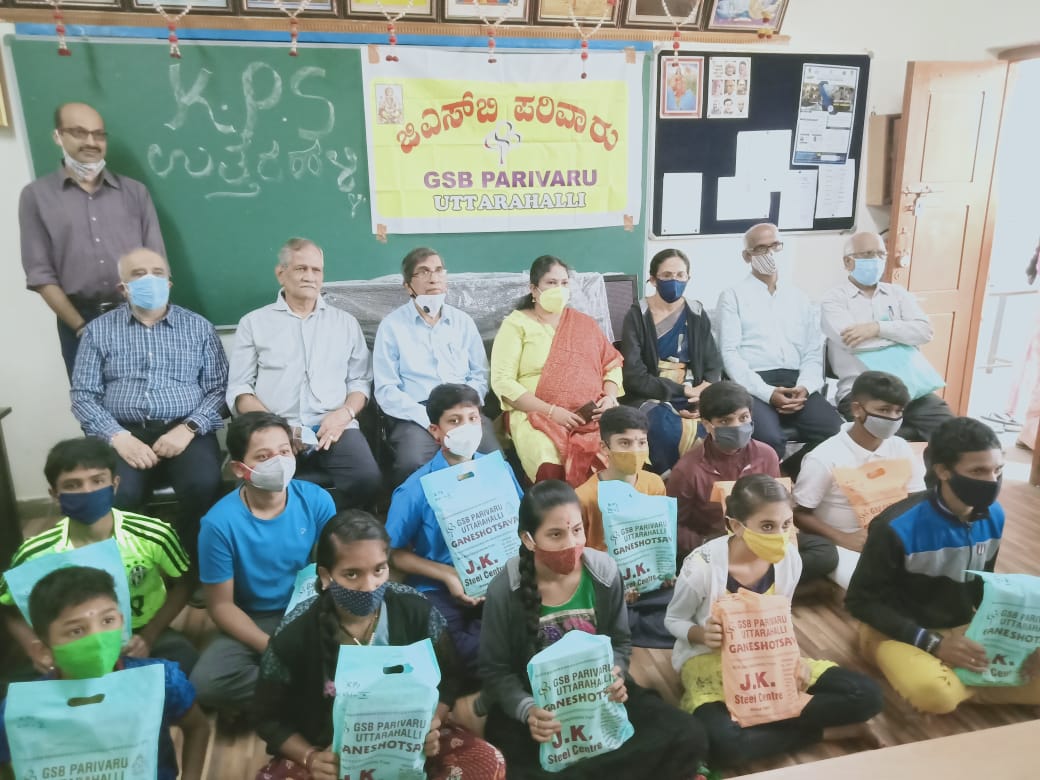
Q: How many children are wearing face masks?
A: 11